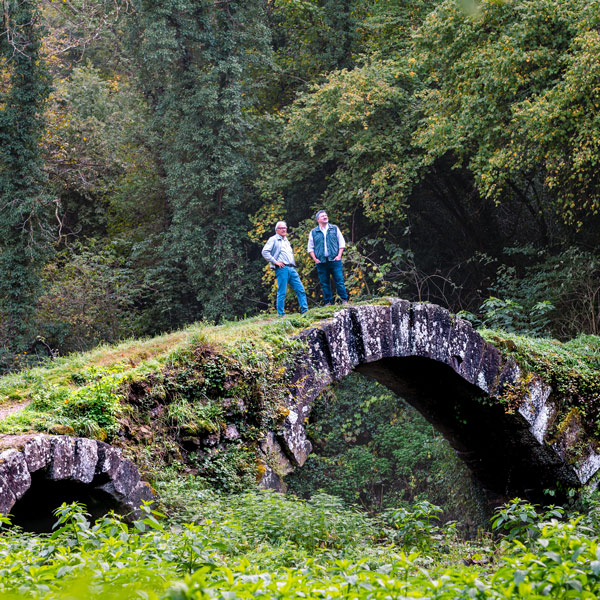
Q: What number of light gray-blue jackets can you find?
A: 1